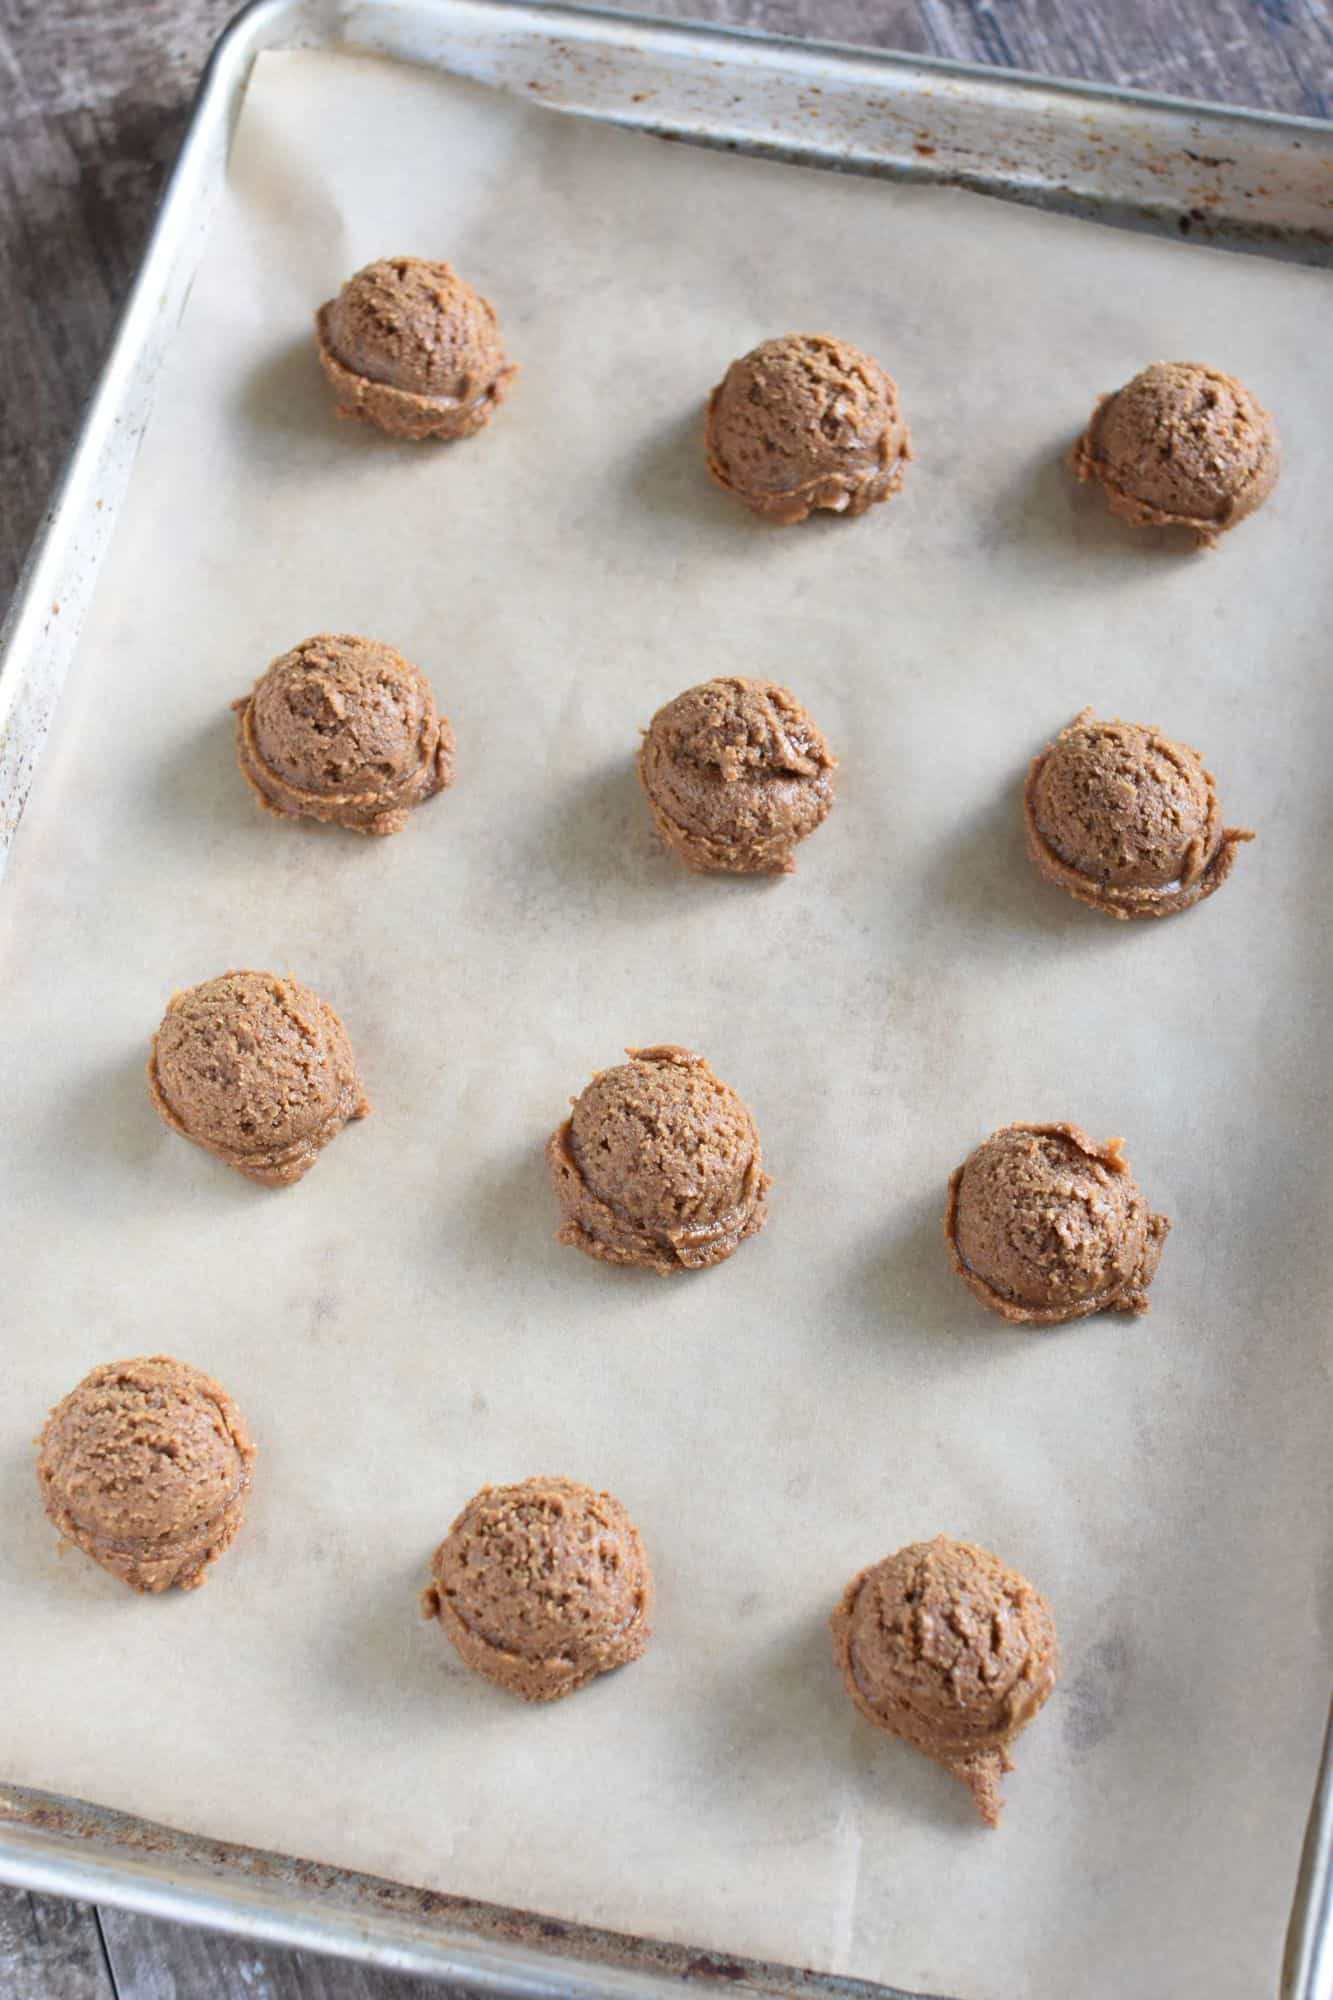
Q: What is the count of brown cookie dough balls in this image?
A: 12